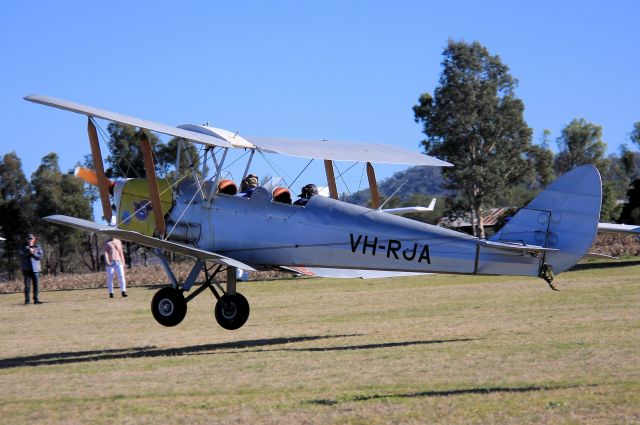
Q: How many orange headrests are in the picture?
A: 2